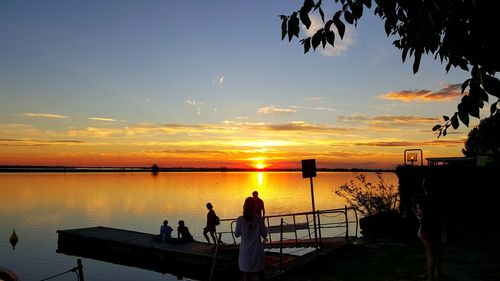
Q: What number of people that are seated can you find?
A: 2